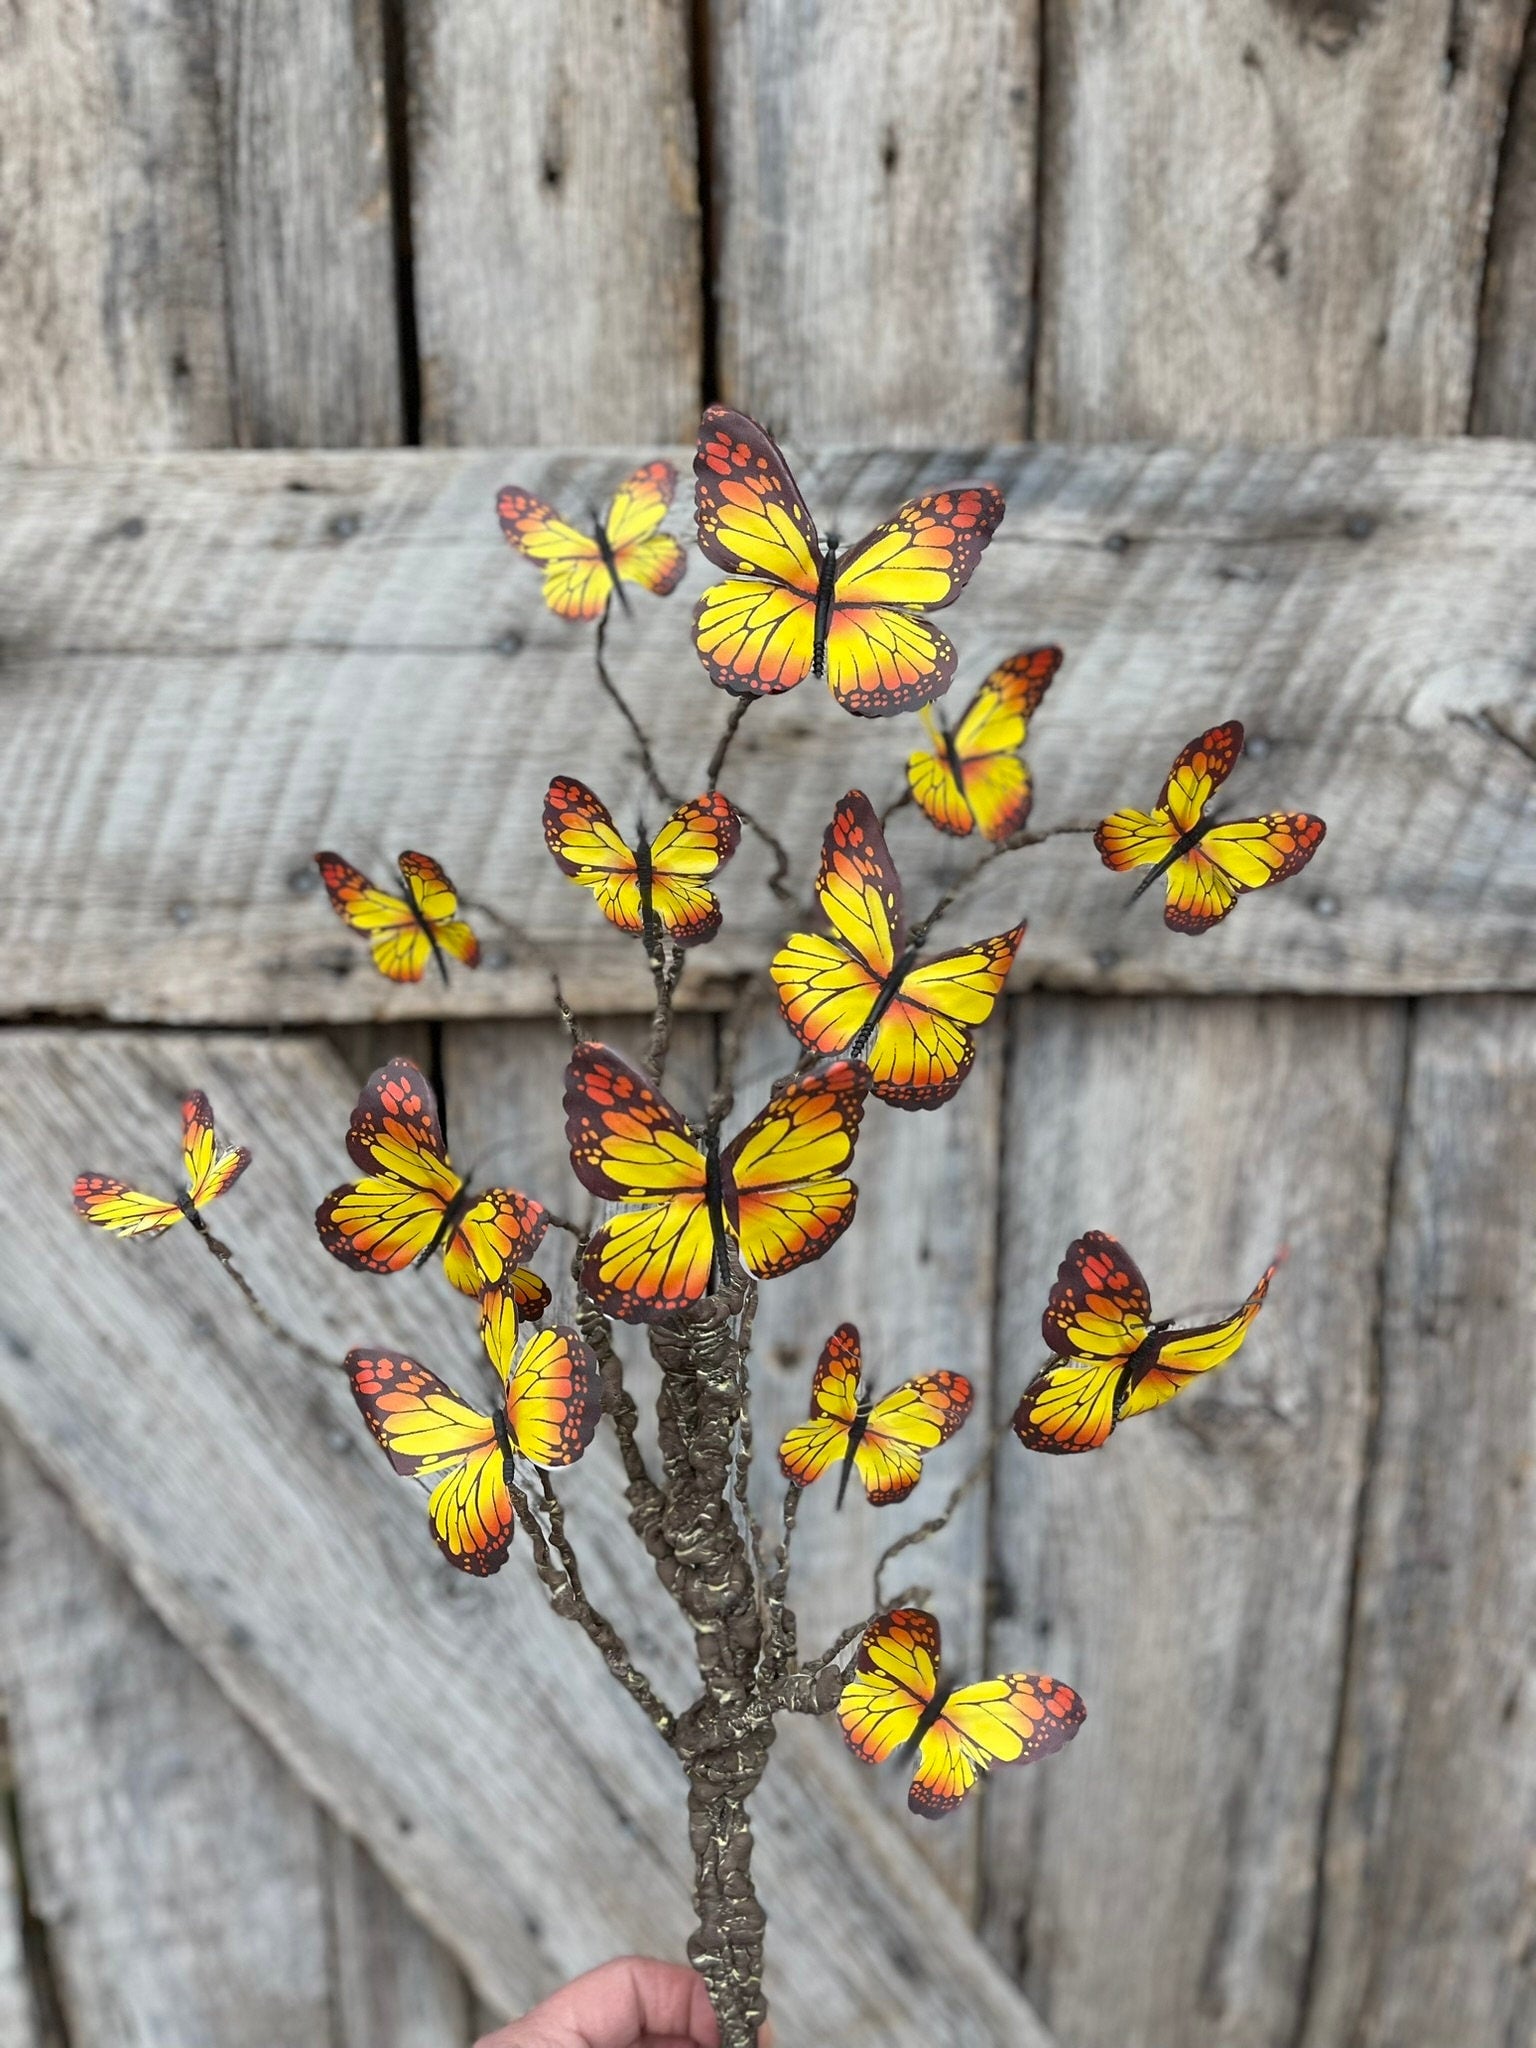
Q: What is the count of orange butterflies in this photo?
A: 14